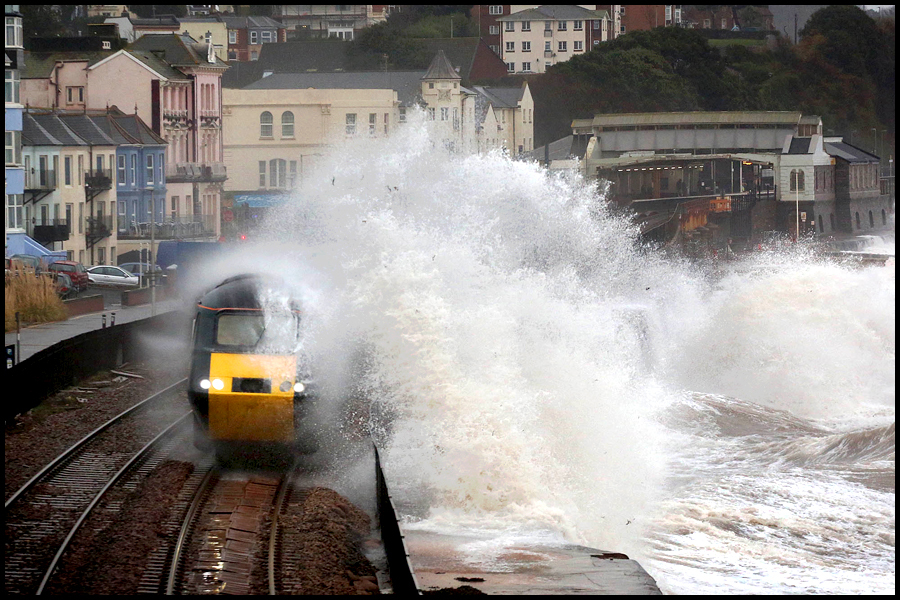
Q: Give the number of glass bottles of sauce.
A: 0